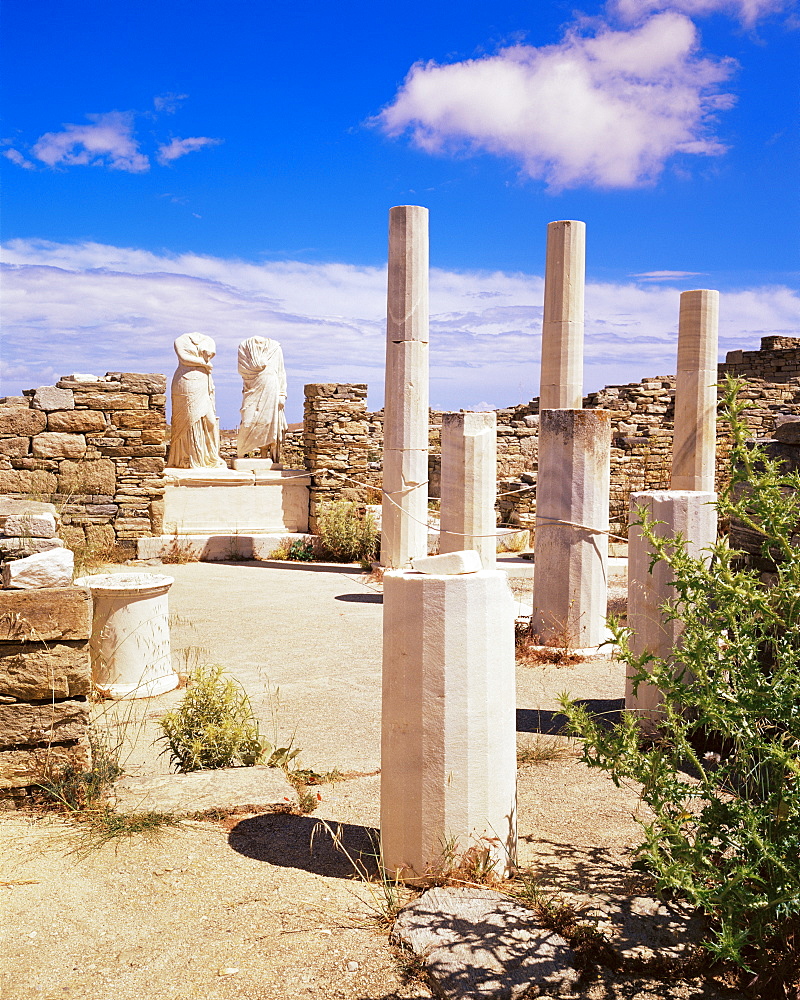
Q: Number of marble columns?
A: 7